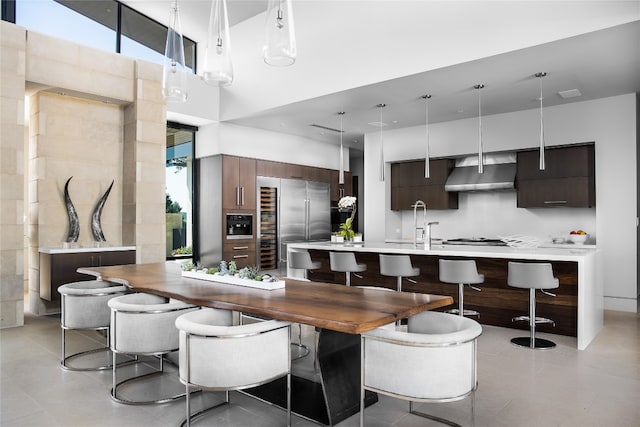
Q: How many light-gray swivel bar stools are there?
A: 5